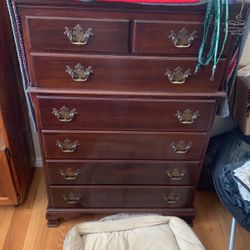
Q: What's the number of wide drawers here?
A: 5